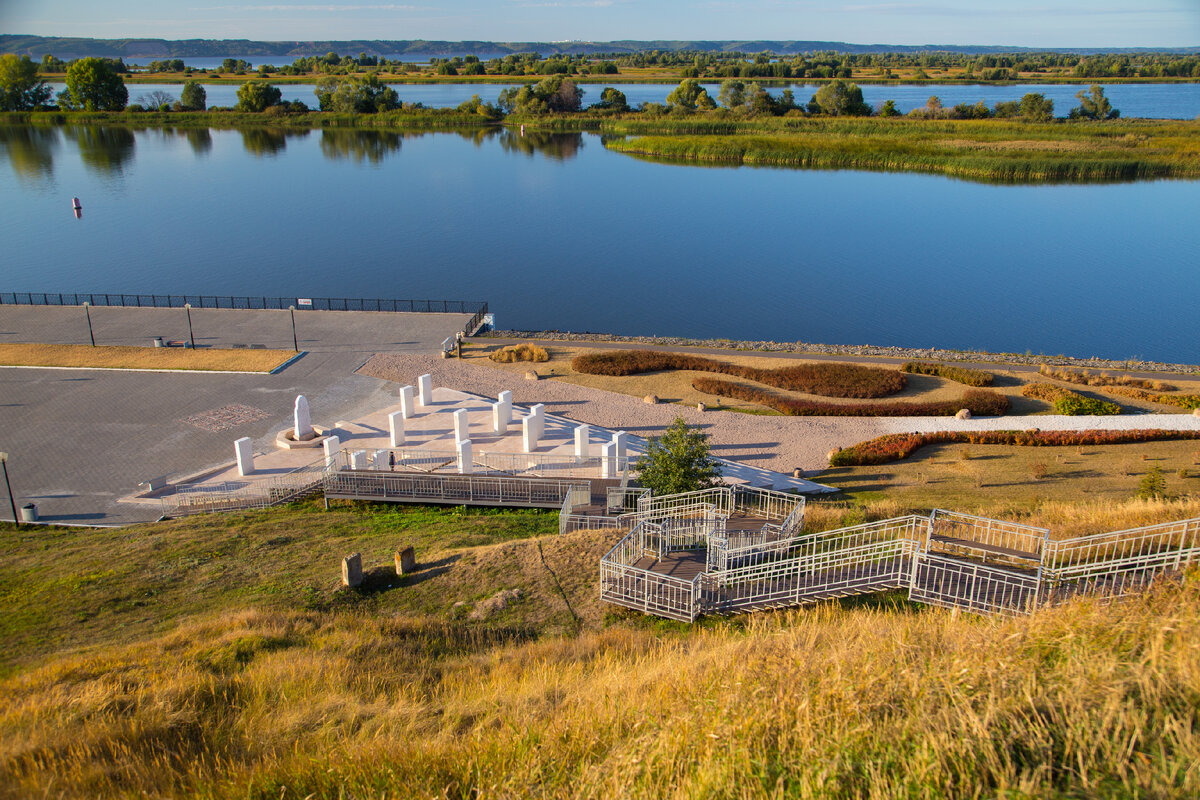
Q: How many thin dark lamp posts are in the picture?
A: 4